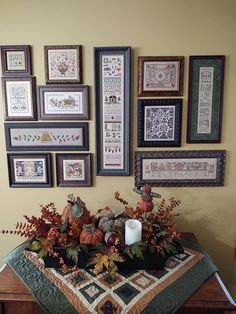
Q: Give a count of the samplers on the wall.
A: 12